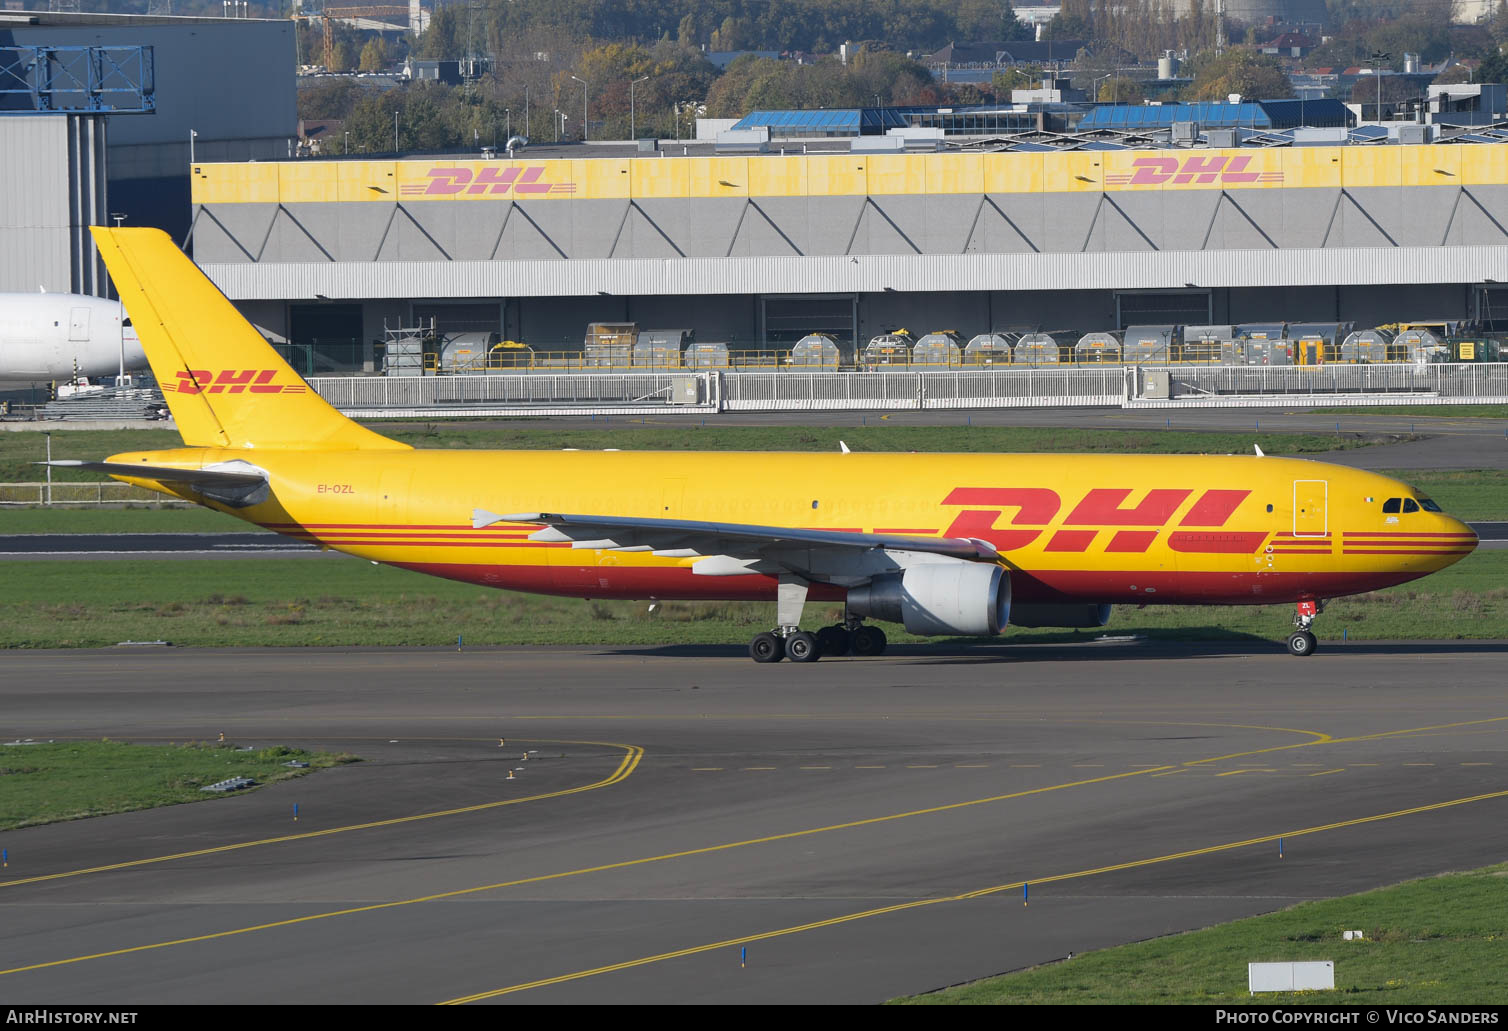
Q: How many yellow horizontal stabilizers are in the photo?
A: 0